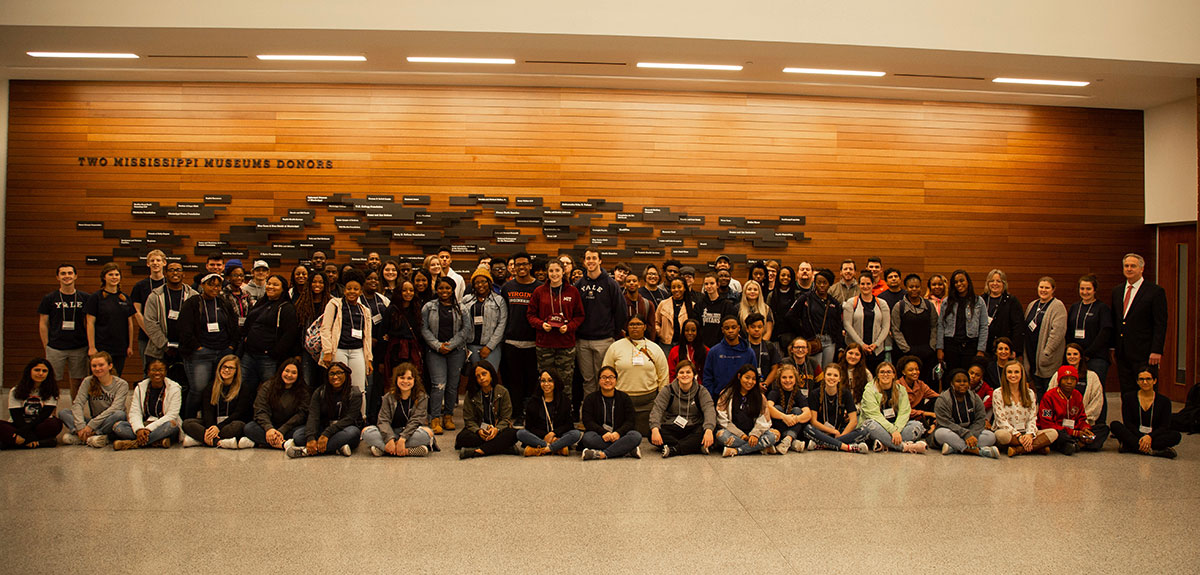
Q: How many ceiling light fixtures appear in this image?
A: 6